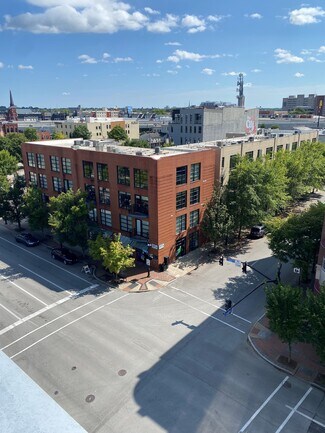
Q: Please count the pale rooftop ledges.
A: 1